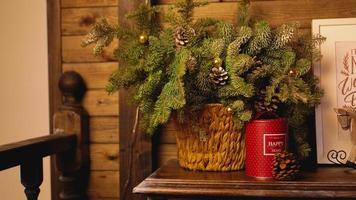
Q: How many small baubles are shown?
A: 4